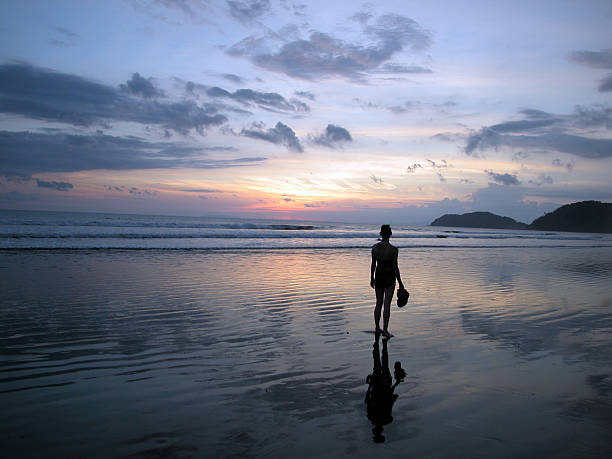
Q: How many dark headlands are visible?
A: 2